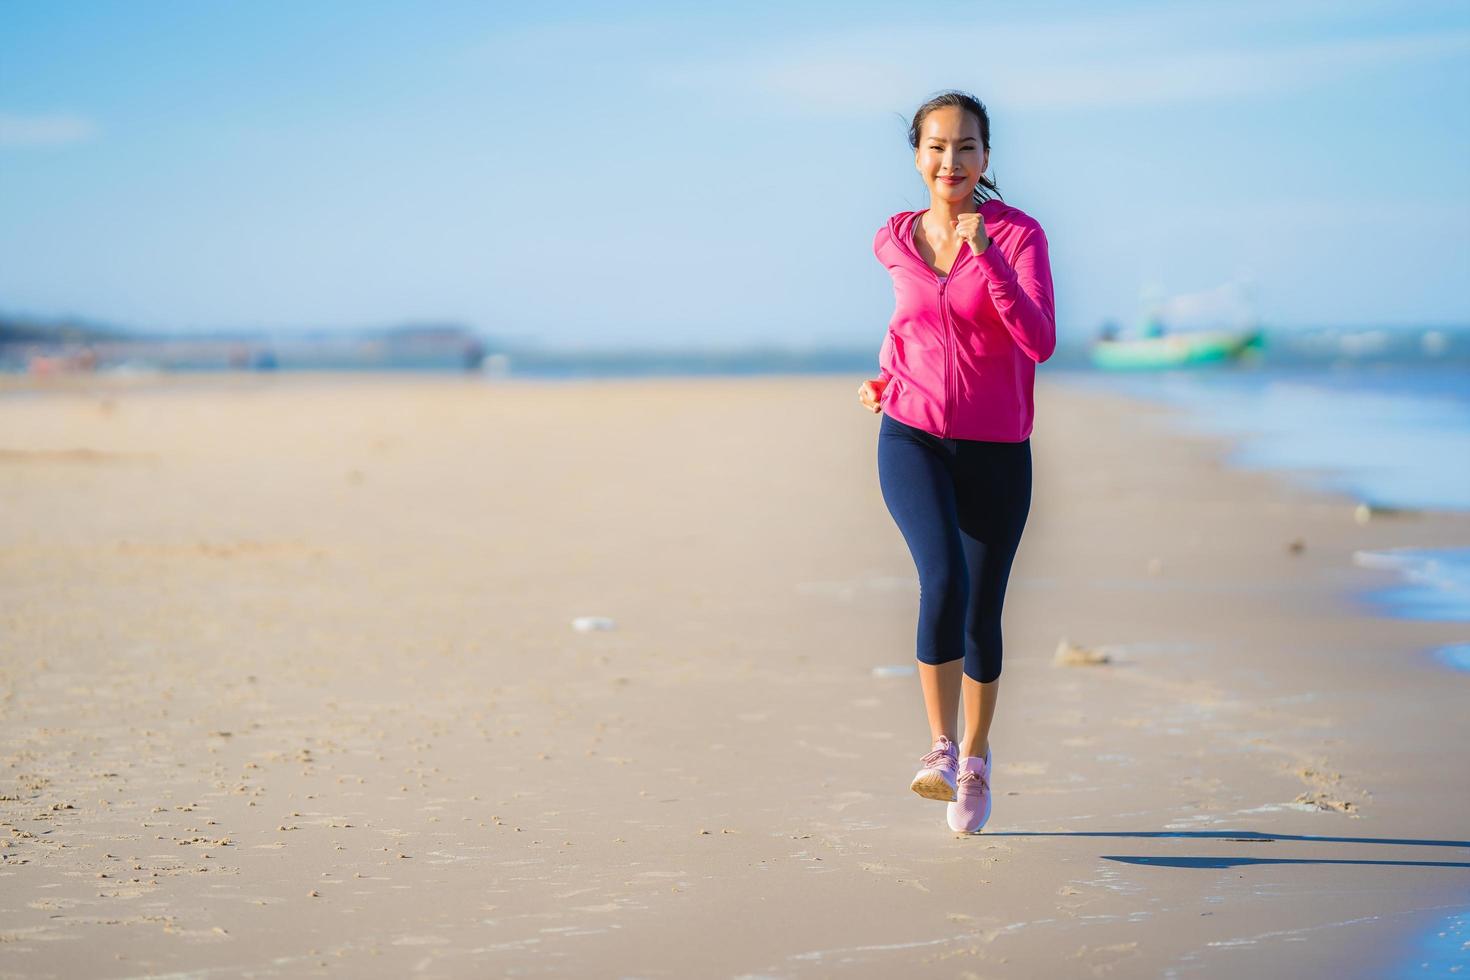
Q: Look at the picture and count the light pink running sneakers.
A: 2